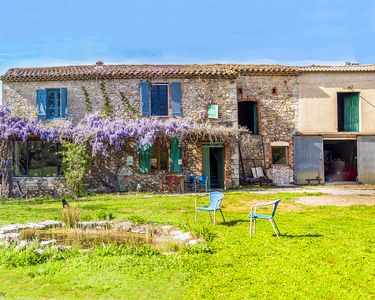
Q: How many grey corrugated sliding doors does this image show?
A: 2